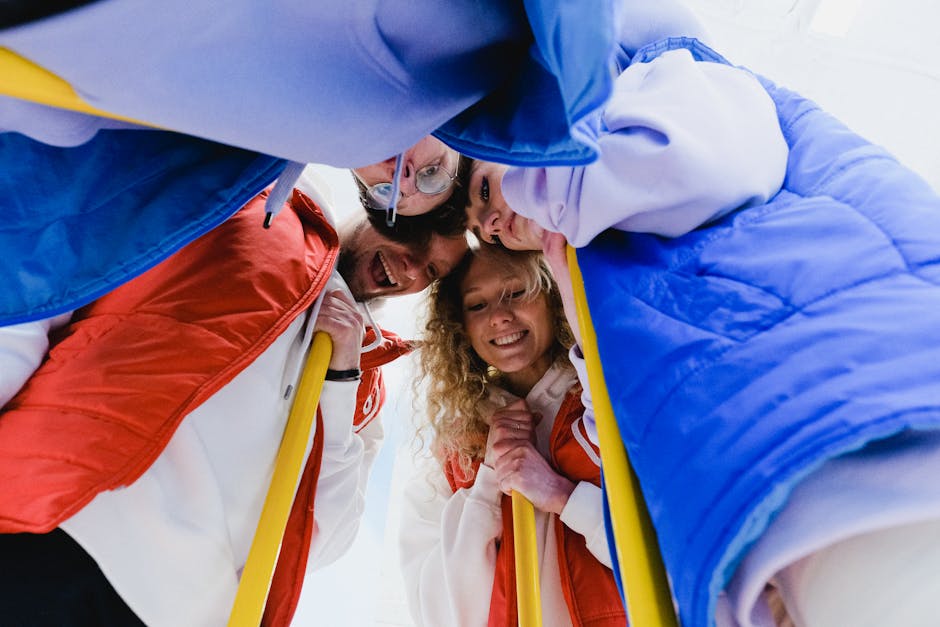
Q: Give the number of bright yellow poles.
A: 4